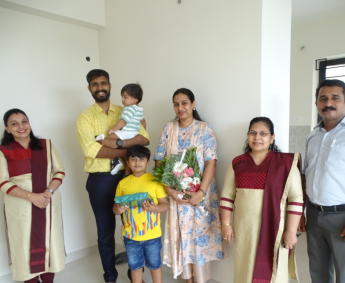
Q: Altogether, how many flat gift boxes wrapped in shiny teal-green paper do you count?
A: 1